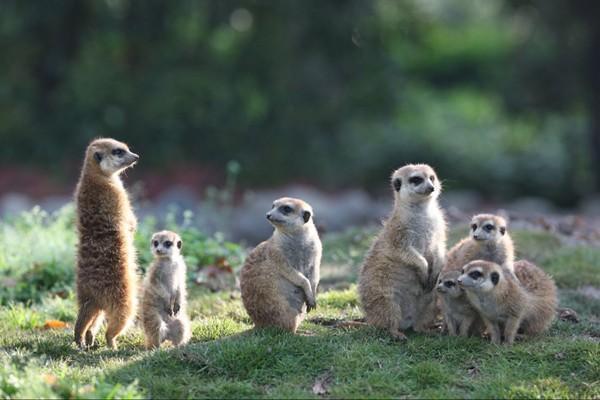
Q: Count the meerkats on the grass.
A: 7